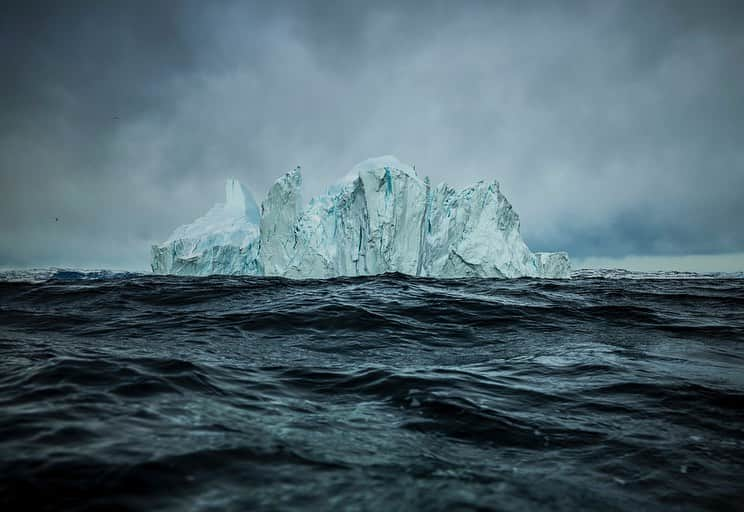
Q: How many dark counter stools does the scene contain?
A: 0